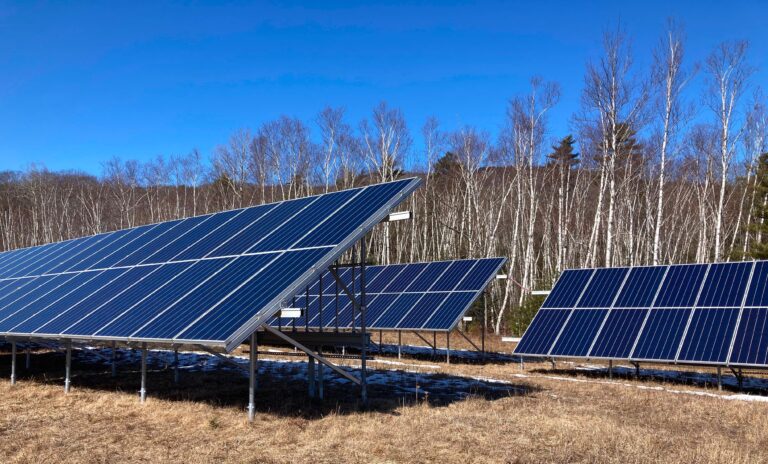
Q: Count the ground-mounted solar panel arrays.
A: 3